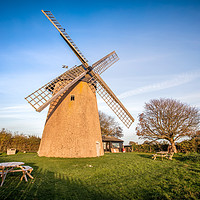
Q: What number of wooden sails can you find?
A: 4